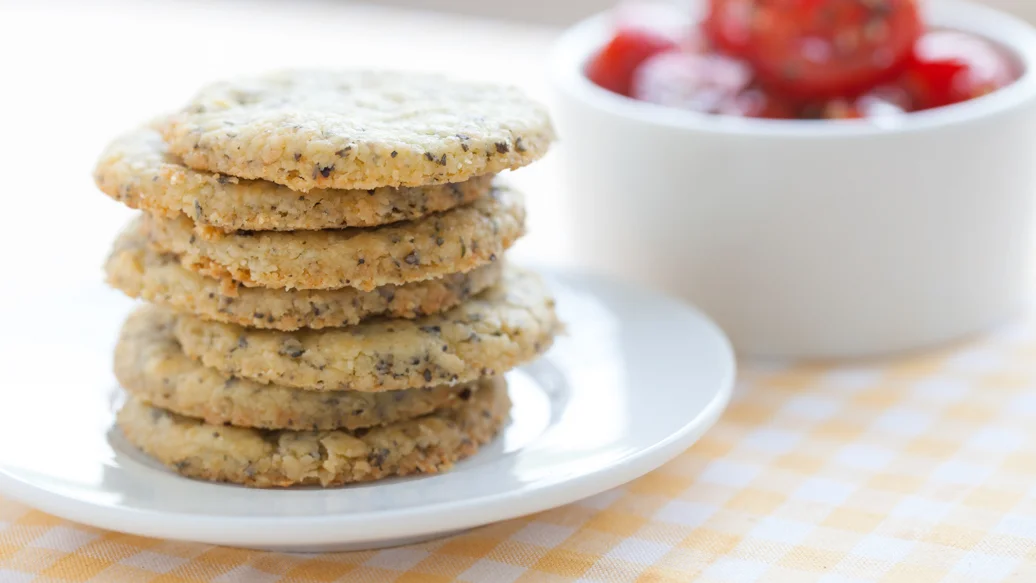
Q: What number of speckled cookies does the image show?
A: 7